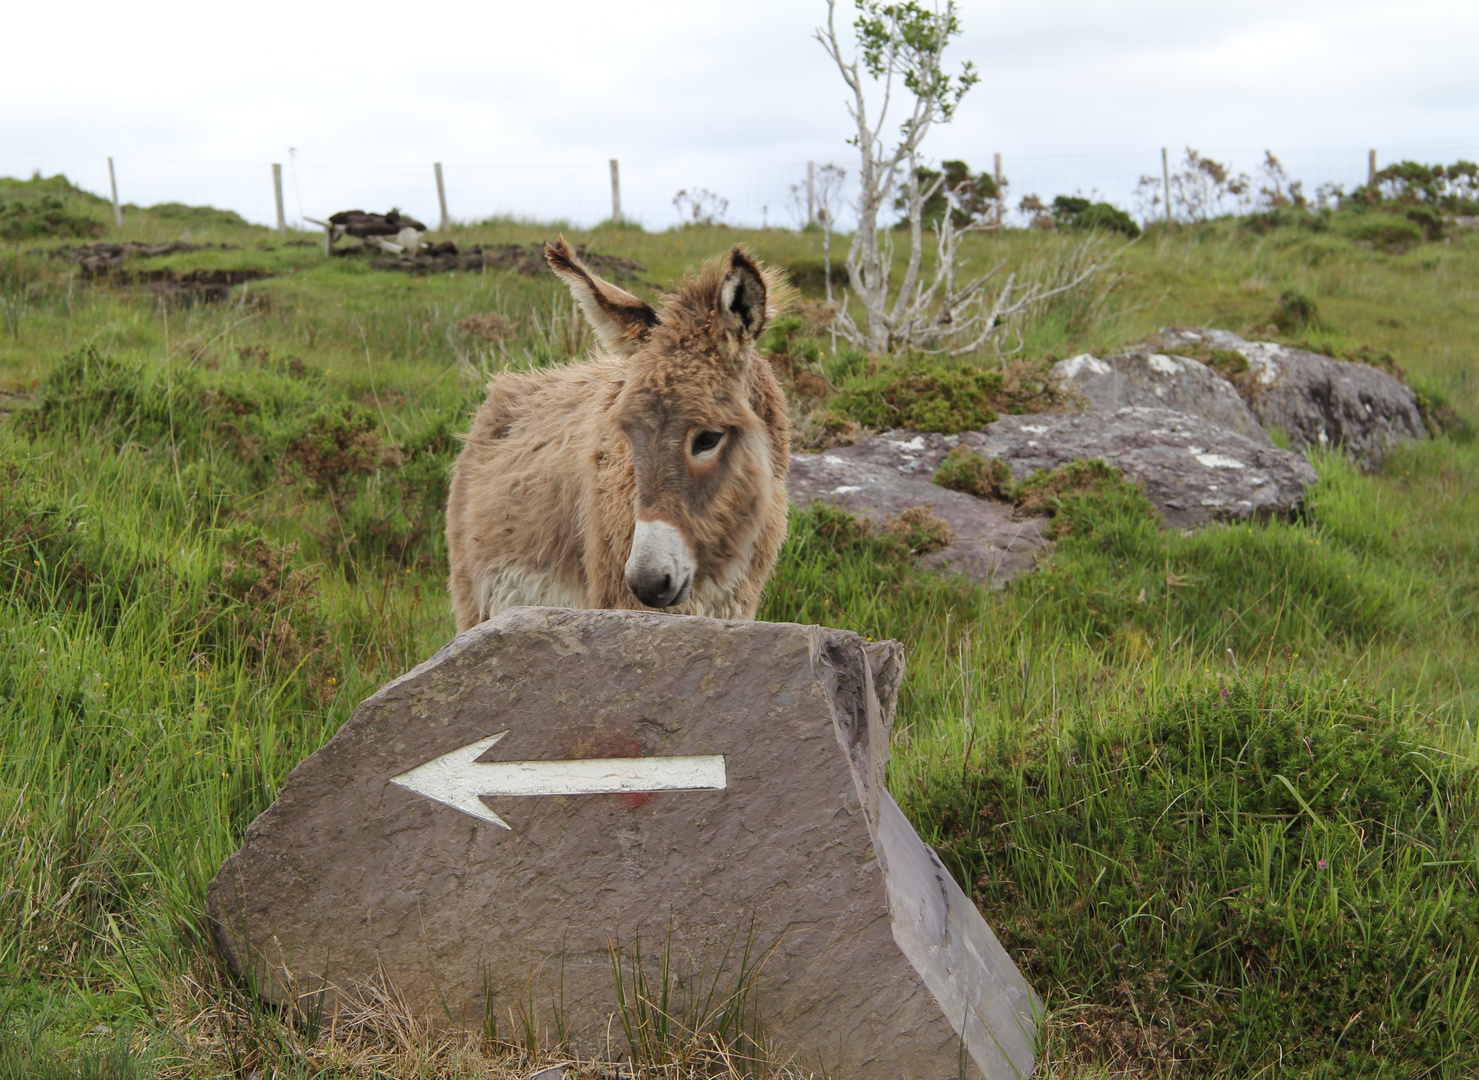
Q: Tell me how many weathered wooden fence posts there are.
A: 8